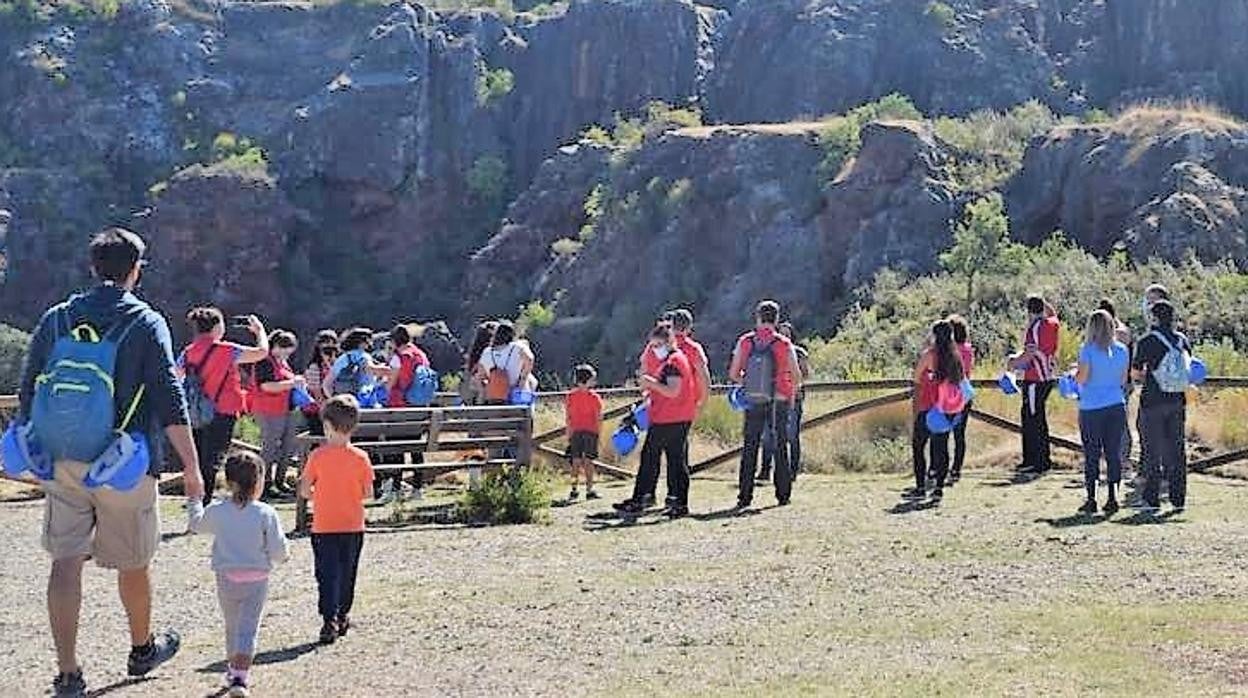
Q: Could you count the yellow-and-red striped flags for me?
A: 0